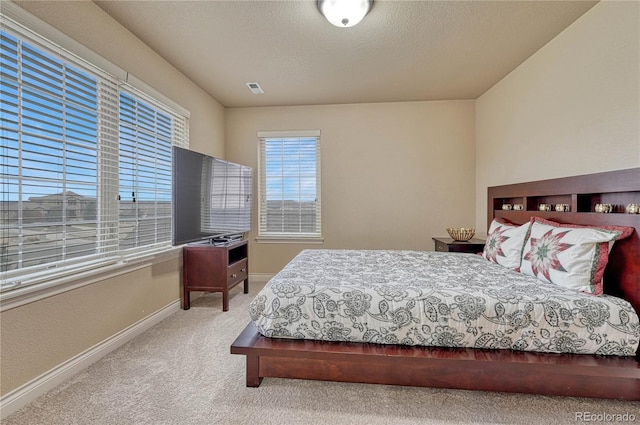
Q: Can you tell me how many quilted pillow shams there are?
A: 2